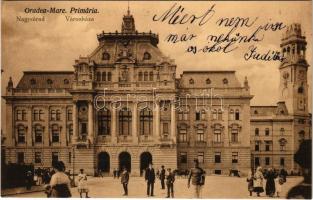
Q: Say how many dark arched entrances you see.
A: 3